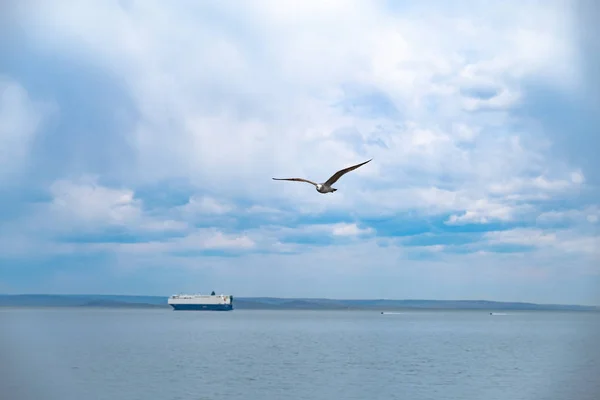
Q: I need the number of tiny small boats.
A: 2